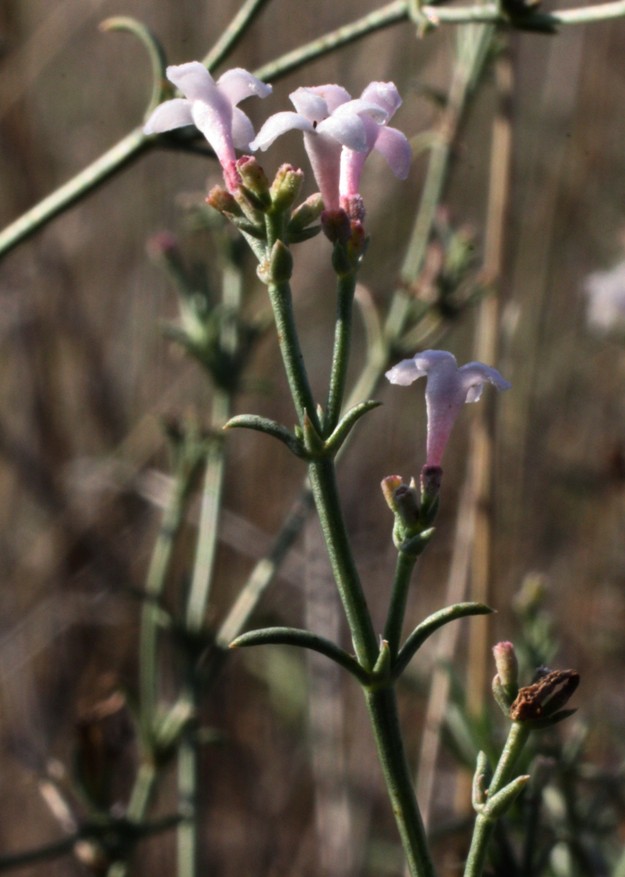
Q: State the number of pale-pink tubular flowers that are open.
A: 4